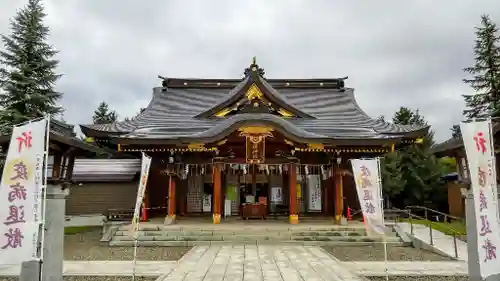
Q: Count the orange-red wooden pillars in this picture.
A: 4